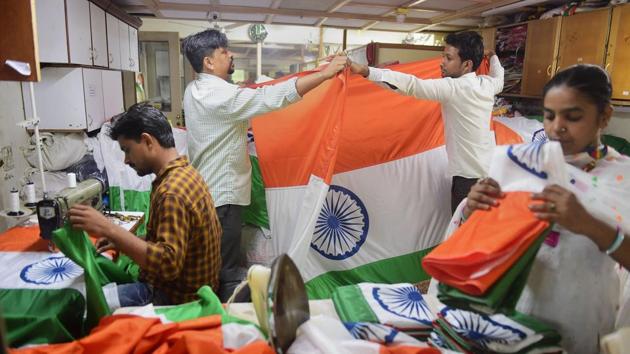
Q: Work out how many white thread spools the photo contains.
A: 3